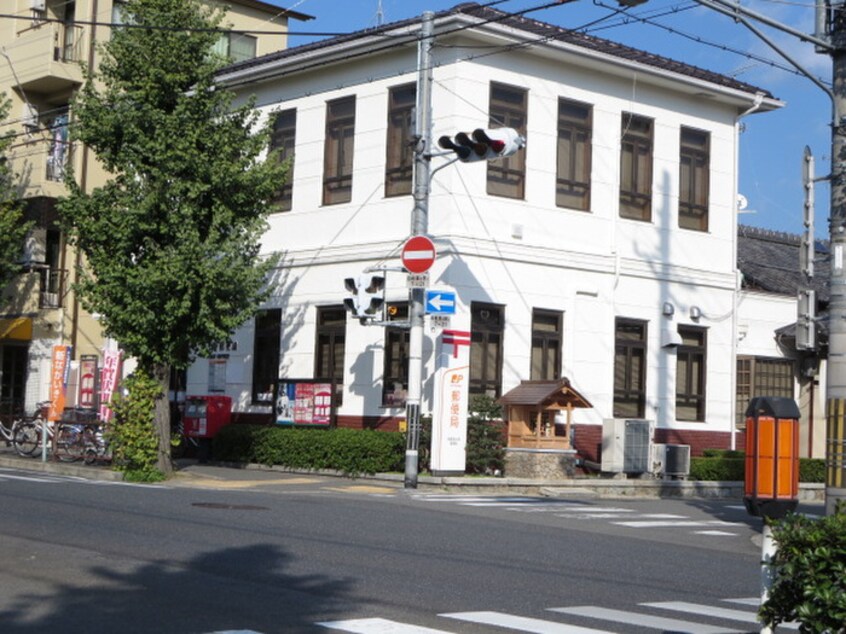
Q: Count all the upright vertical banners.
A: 2